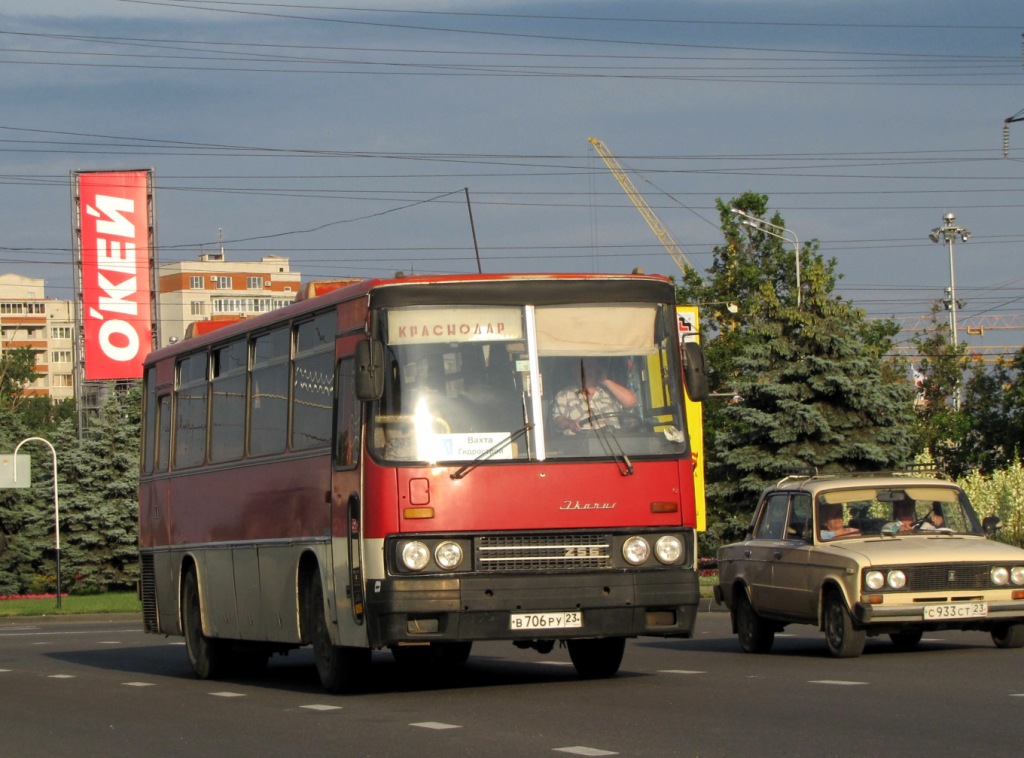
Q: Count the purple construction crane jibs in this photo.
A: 0